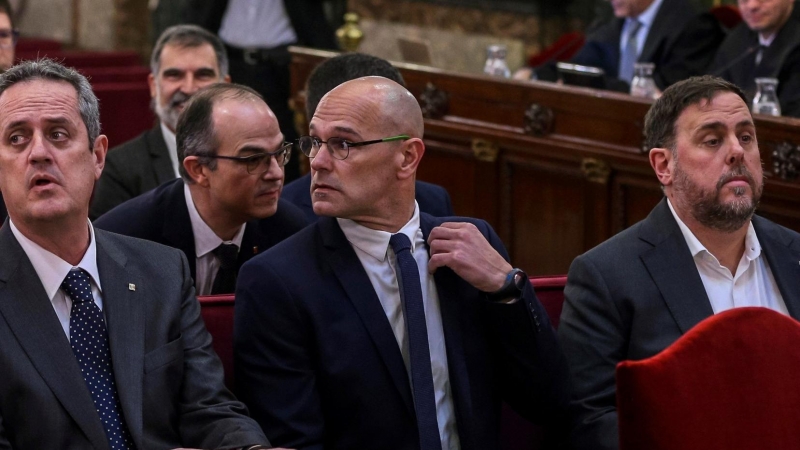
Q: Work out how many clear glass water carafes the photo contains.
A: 3